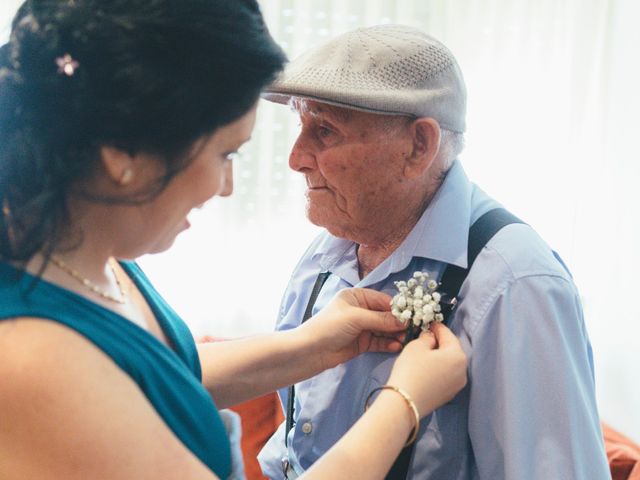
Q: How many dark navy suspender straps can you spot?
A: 2